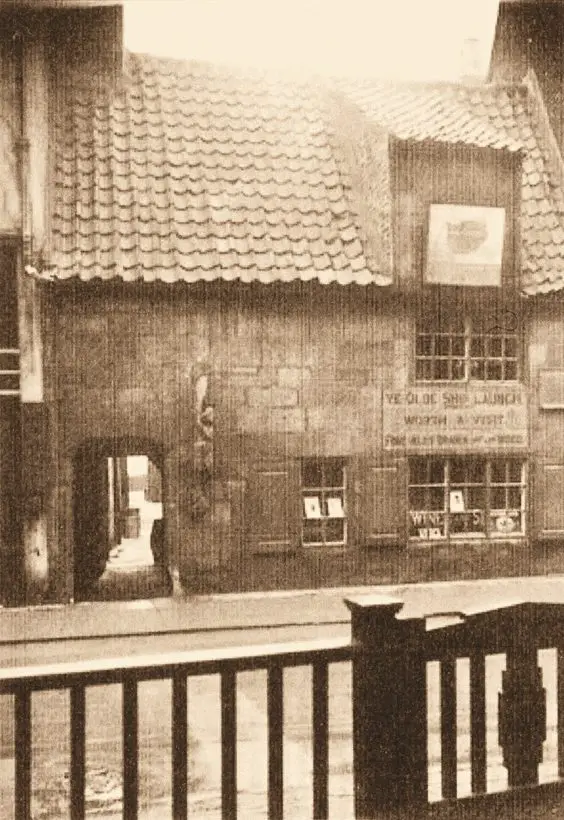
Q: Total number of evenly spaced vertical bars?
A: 7